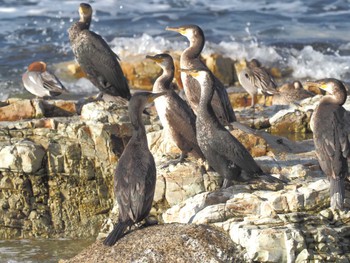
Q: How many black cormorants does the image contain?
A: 6